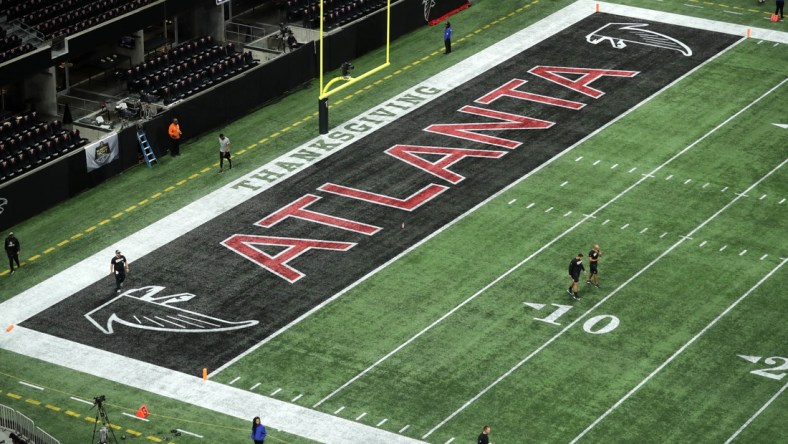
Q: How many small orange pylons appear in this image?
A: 4